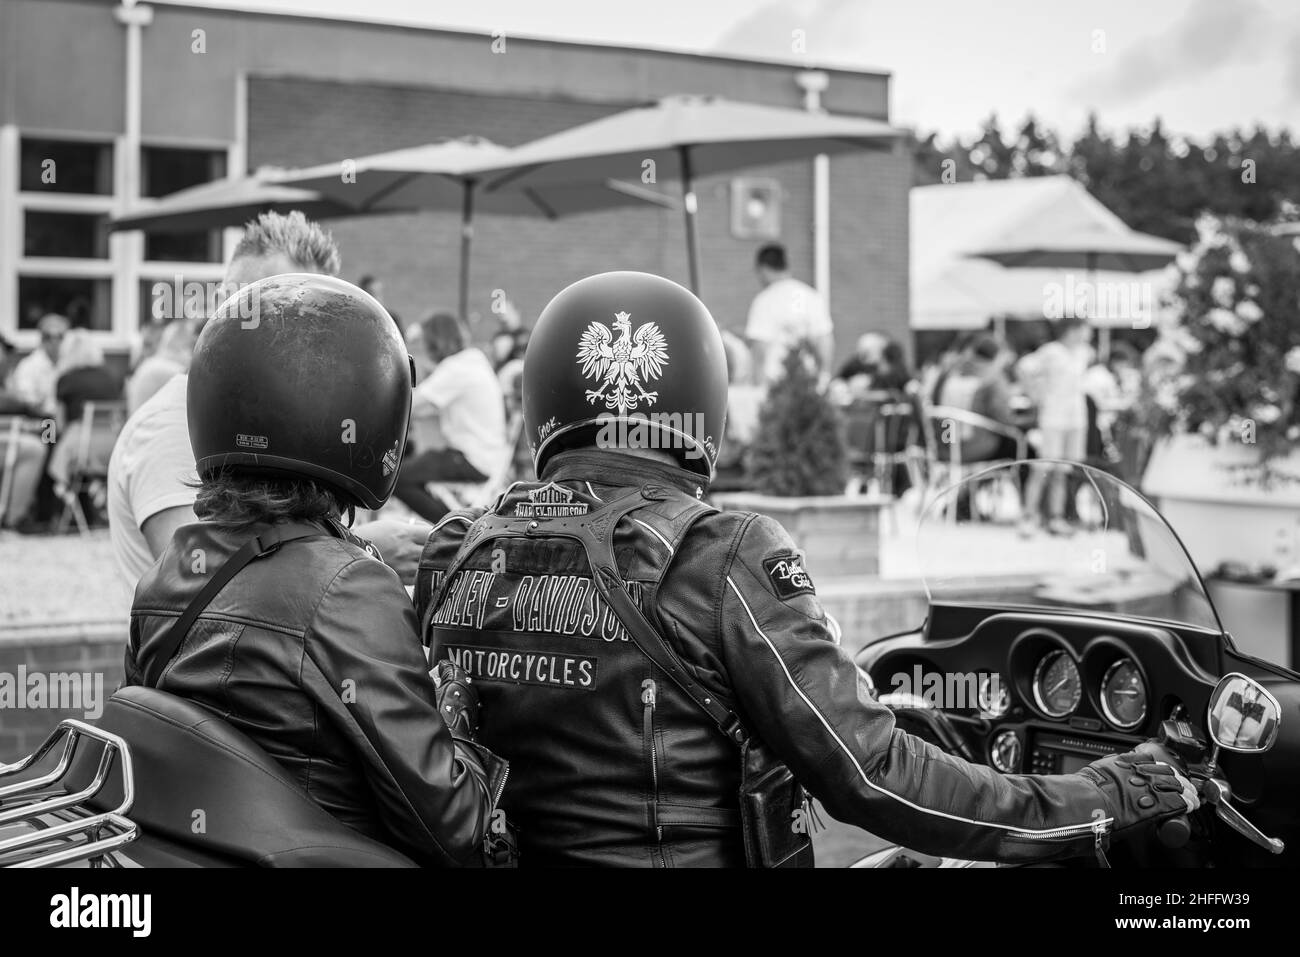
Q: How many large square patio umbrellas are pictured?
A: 4